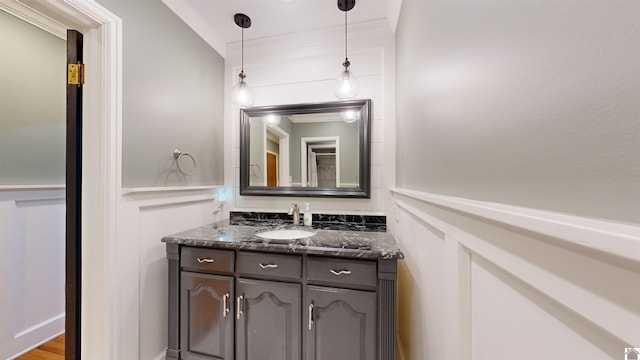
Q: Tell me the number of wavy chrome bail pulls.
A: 3